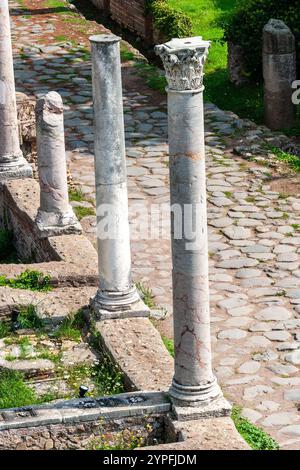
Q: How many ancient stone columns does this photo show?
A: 5